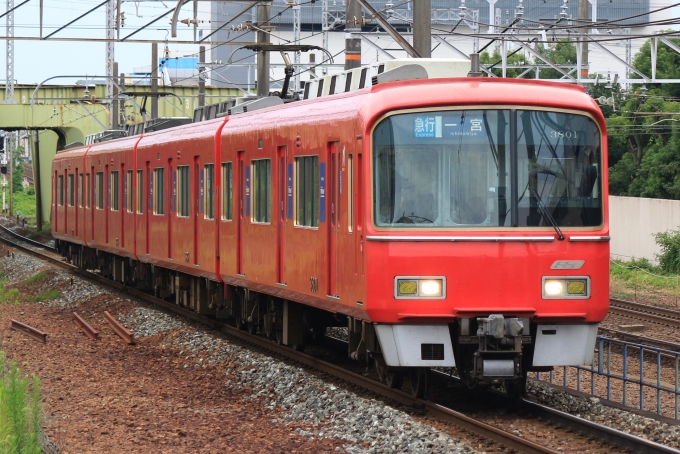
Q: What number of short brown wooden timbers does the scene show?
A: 3